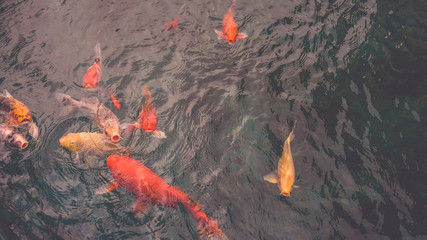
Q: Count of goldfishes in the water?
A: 11